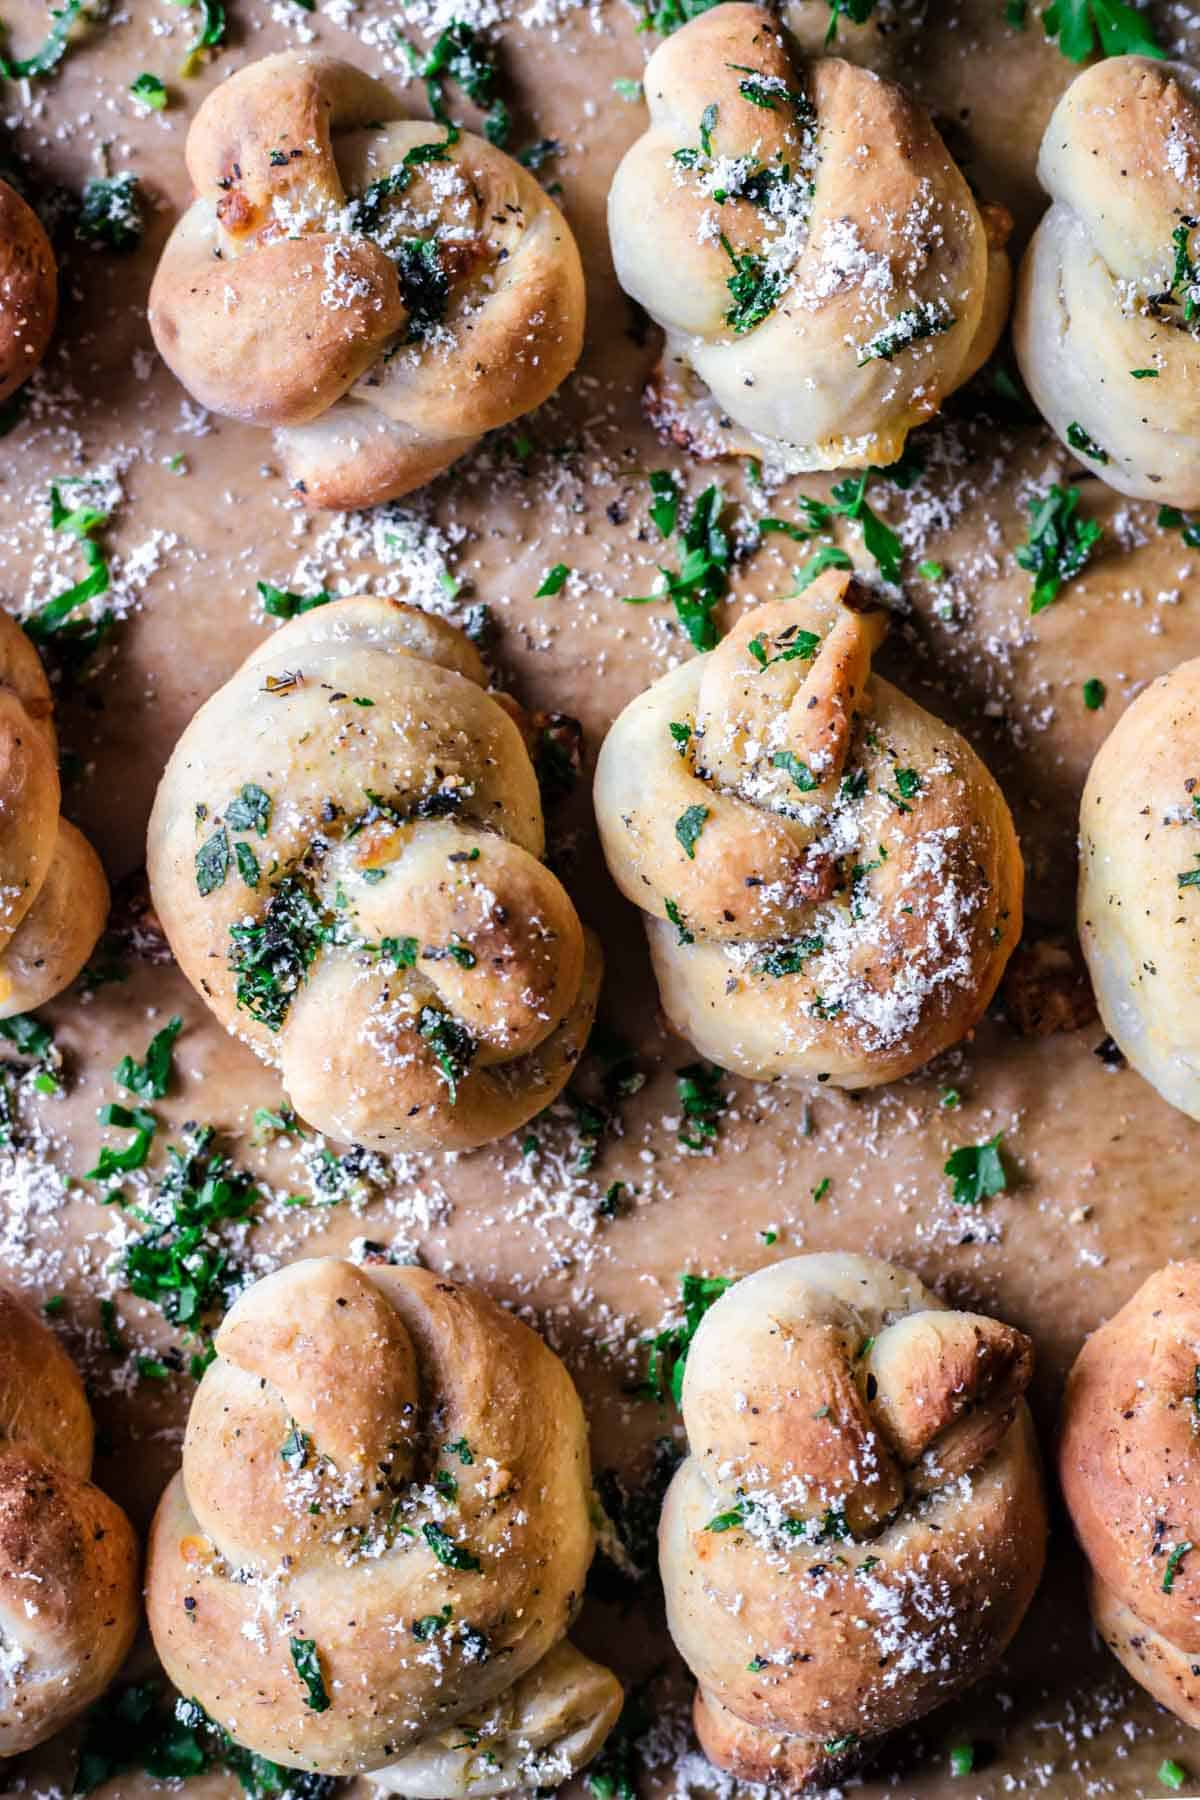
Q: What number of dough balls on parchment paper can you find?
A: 12